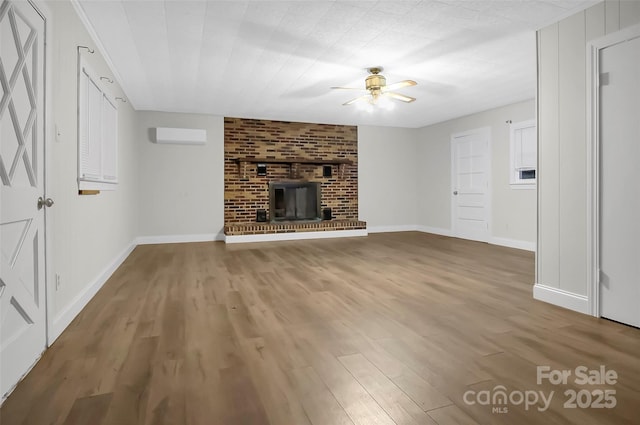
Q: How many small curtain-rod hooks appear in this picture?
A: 3